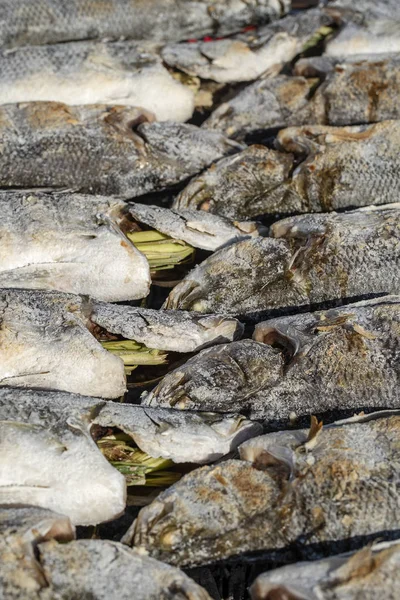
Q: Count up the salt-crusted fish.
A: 14